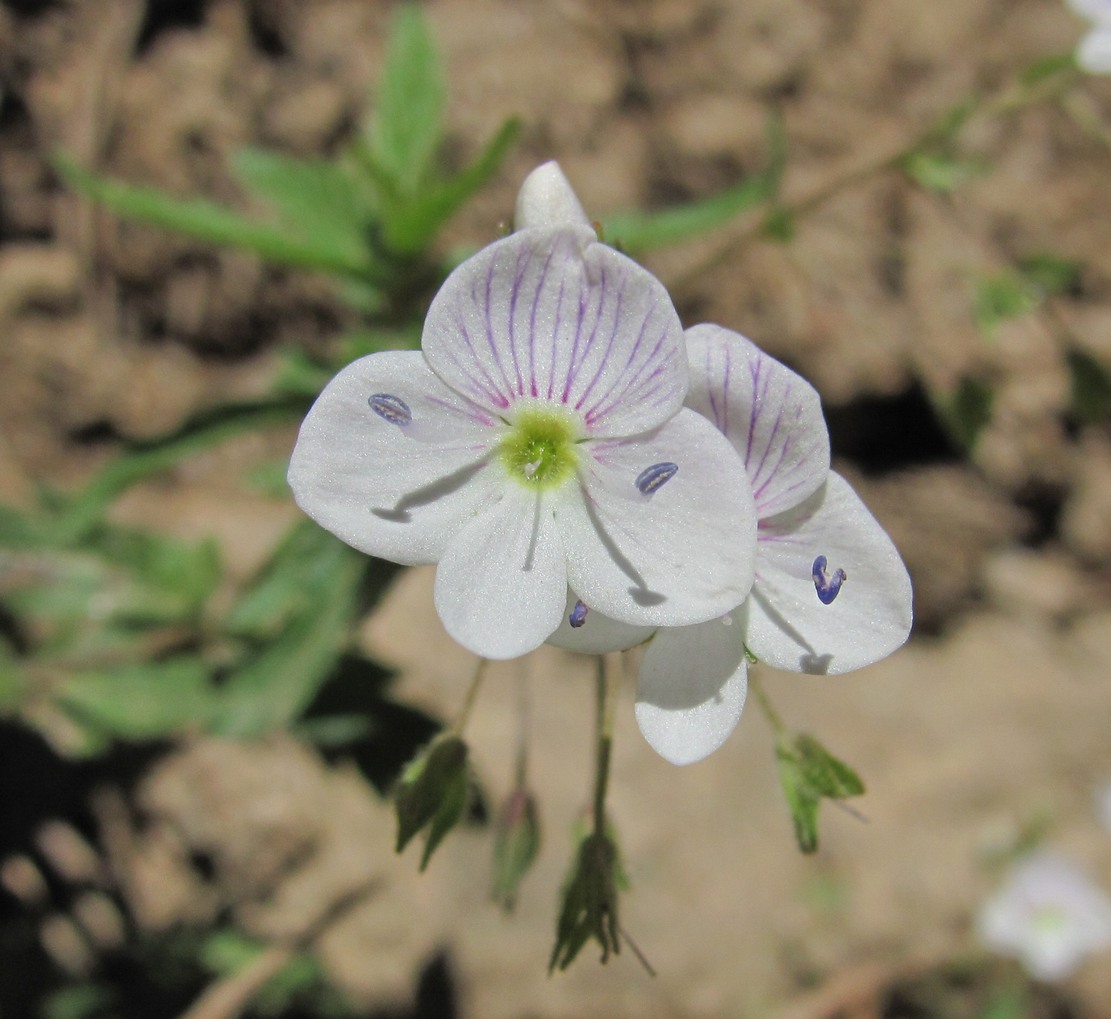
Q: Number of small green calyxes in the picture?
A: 4